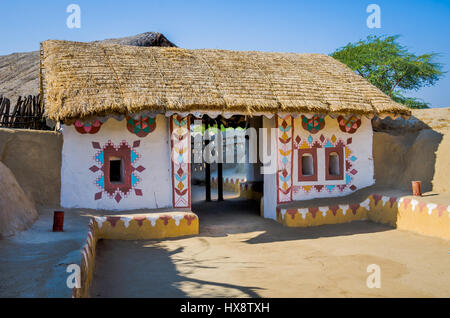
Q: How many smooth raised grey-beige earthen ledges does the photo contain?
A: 2